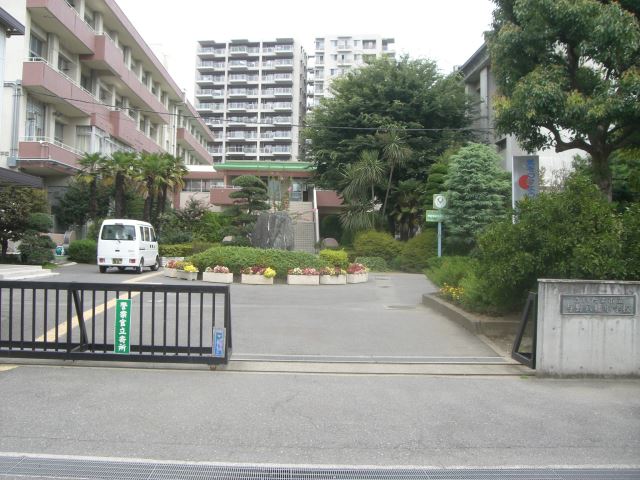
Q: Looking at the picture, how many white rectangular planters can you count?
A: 7